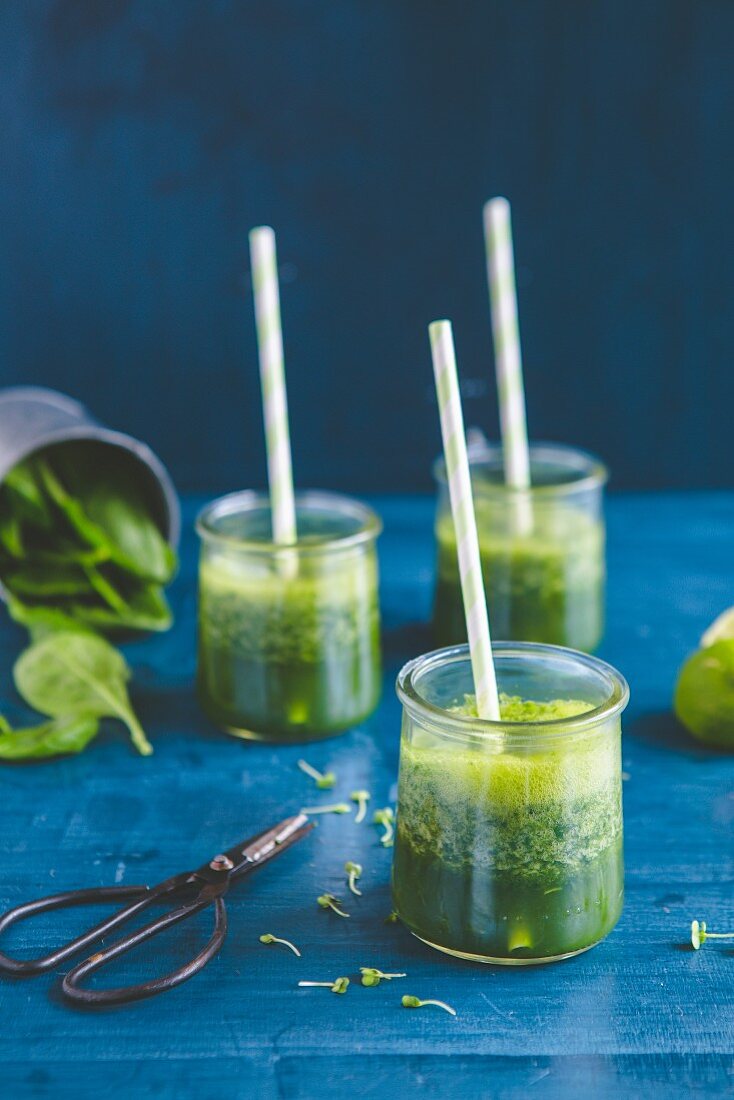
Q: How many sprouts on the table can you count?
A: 11